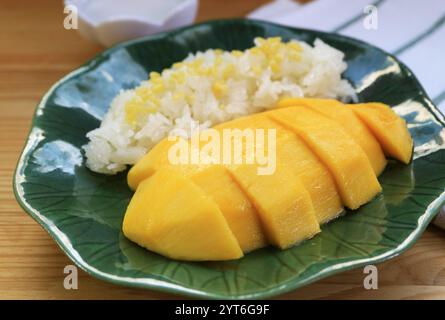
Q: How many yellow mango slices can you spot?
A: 7